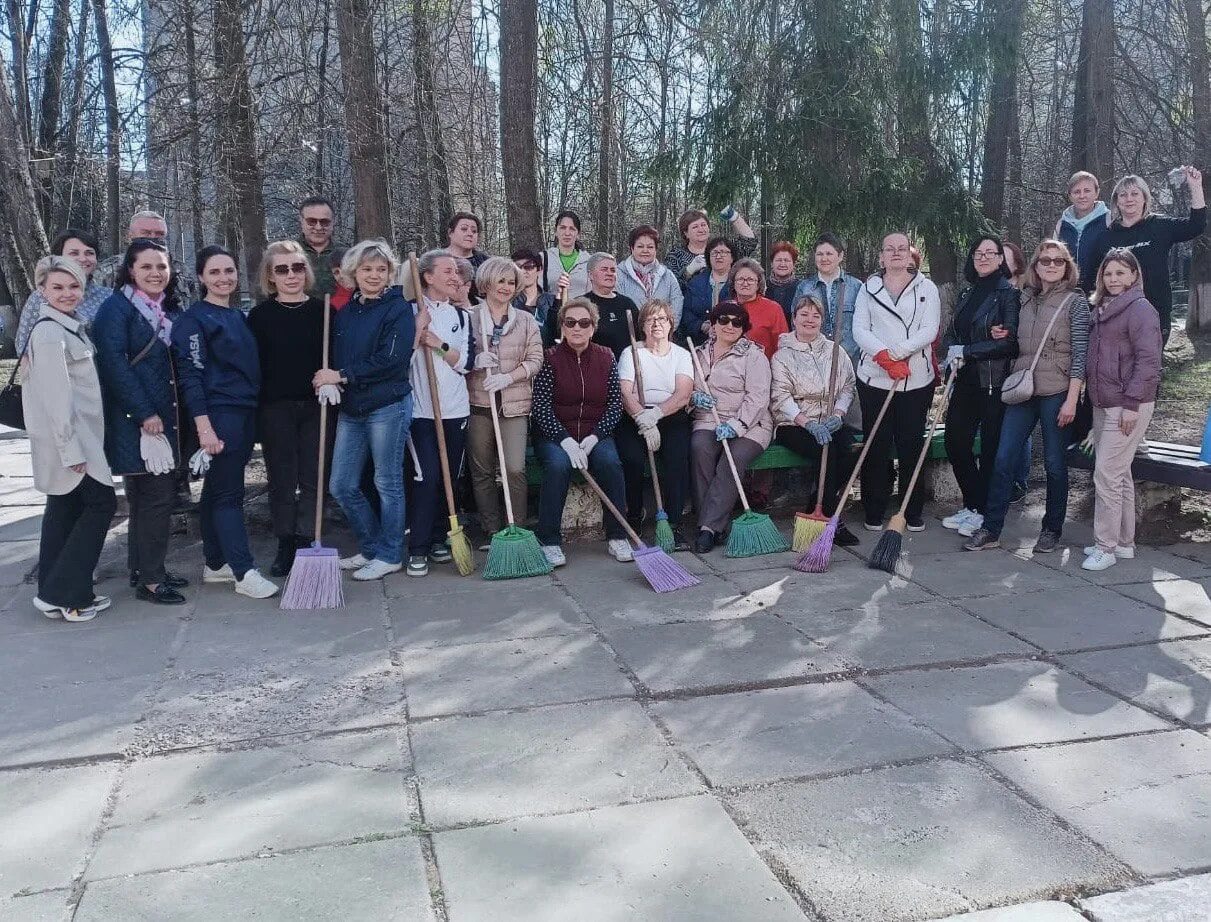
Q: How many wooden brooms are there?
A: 9